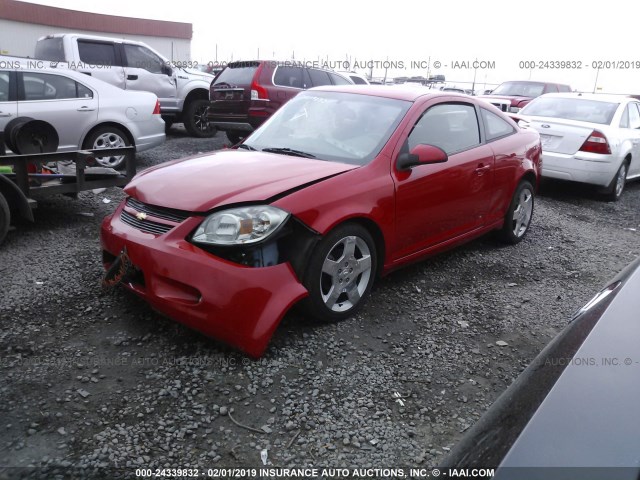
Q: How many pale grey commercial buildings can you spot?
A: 1